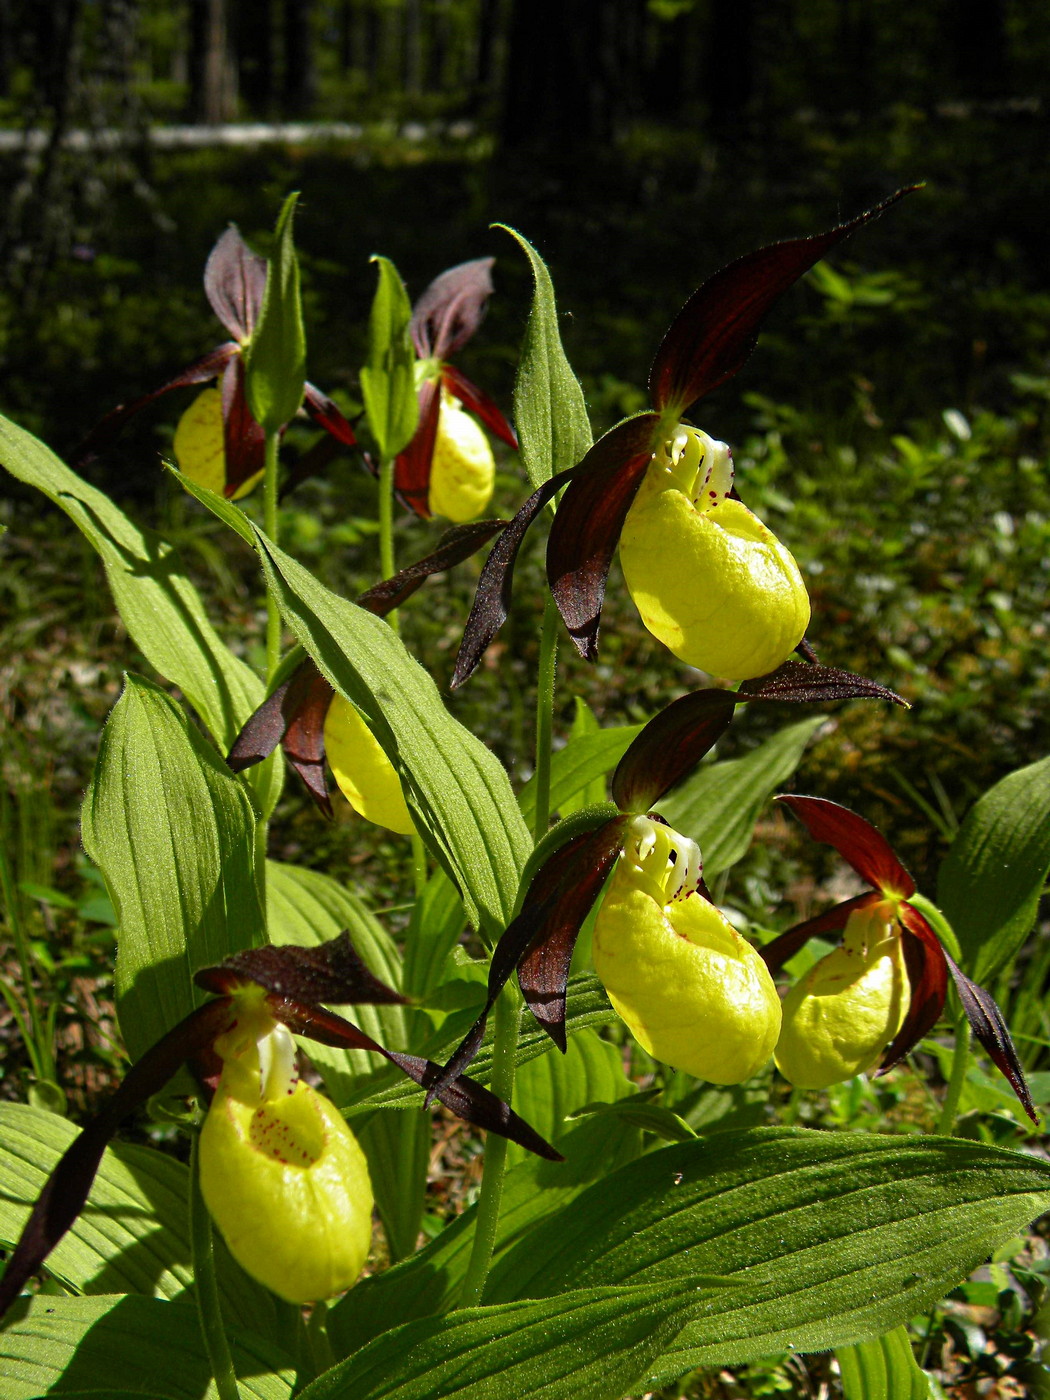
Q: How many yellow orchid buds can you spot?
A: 7